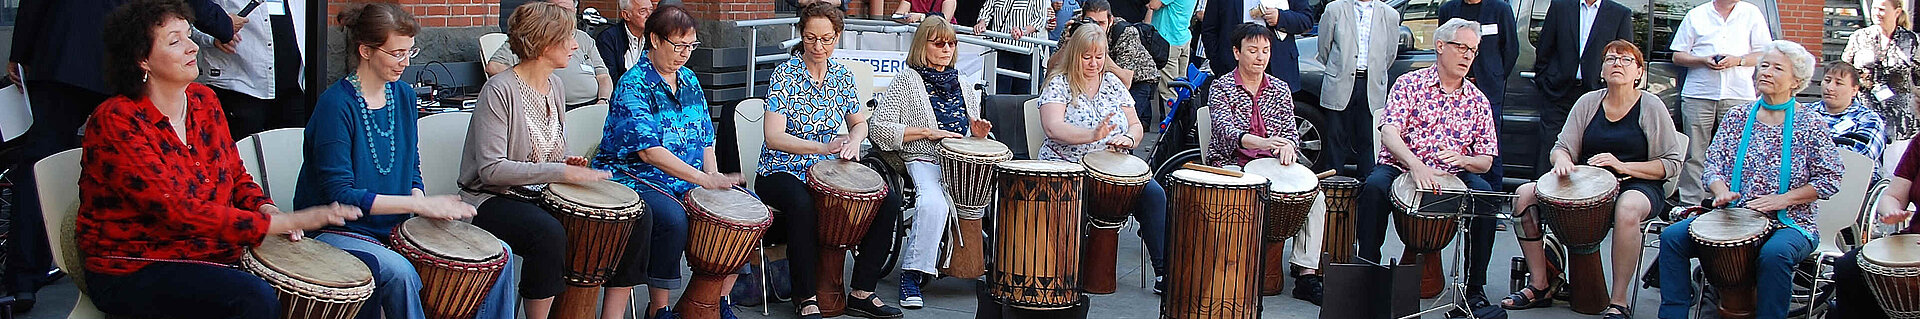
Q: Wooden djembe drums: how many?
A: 12